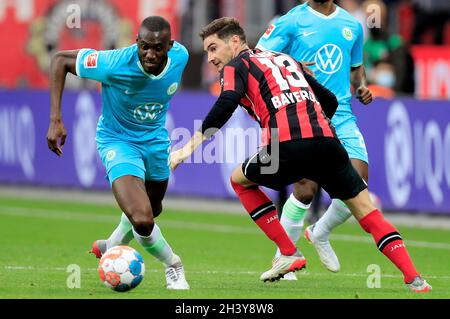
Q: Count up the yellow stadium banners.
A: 0